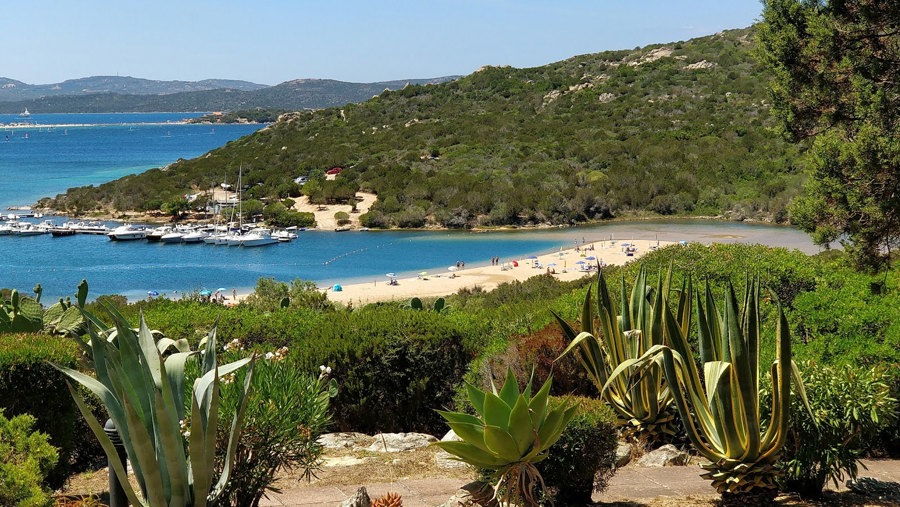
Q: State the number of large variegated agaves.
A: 2